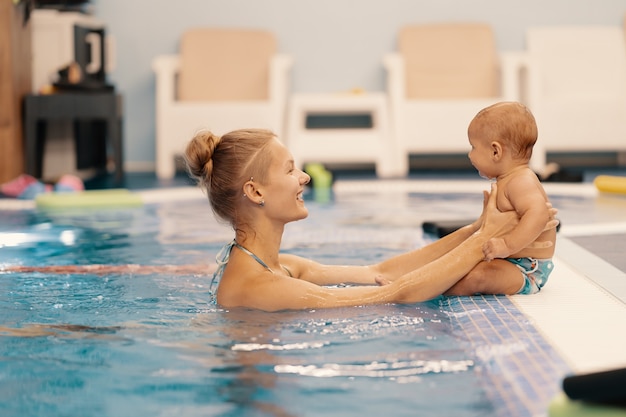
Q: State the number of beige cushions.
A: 2